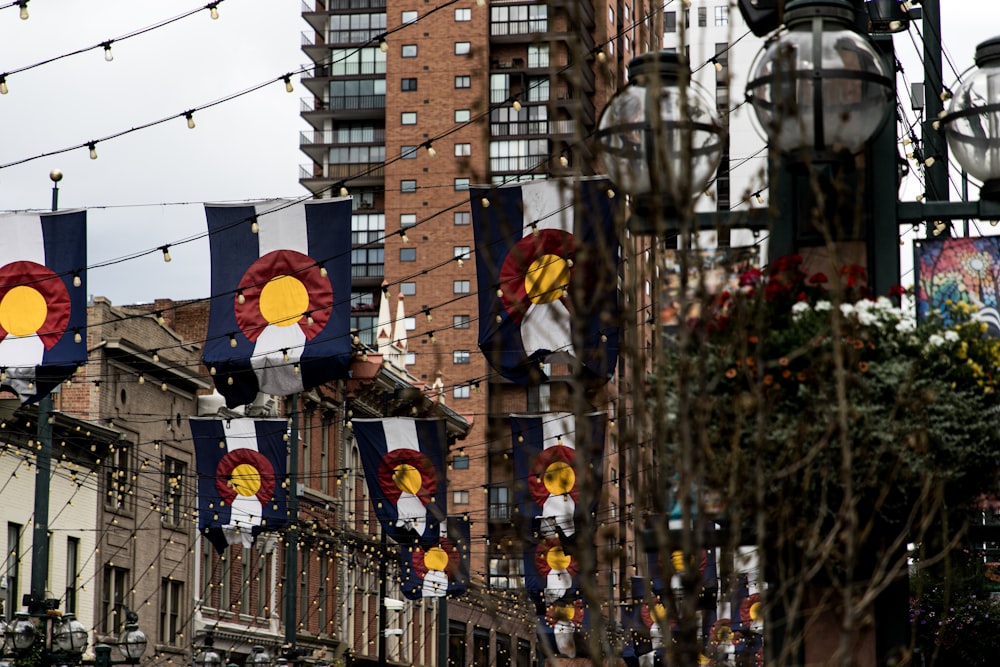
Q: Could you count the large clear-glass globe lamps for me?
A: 3